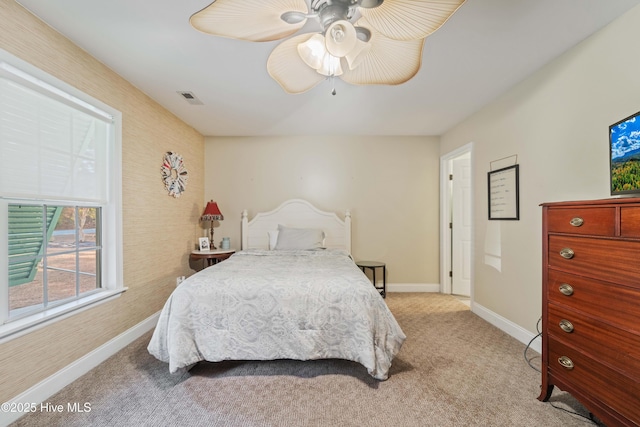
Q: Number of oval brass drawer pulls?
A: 5